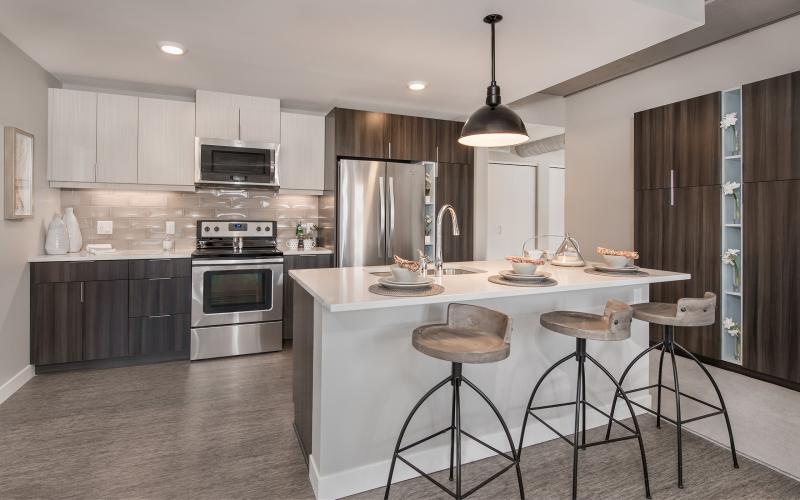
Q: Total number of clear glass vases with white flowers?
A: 4